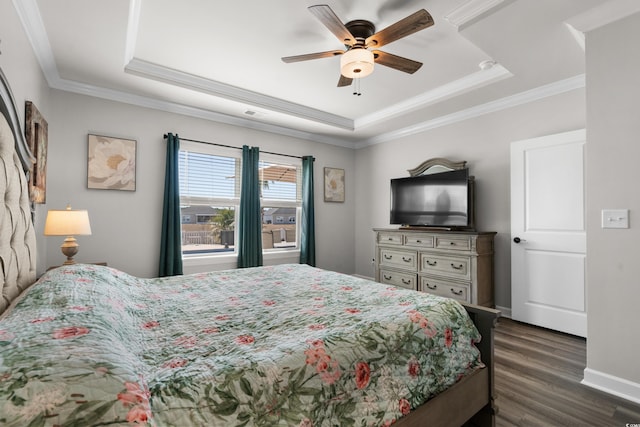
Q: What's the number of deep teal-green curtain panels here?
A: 3